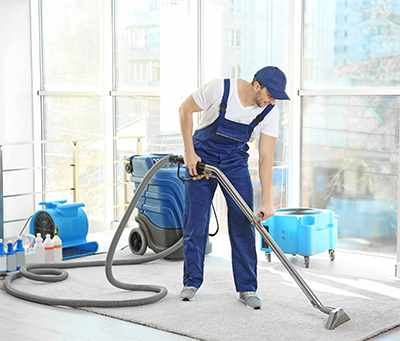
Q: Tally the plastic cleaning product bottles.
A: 7